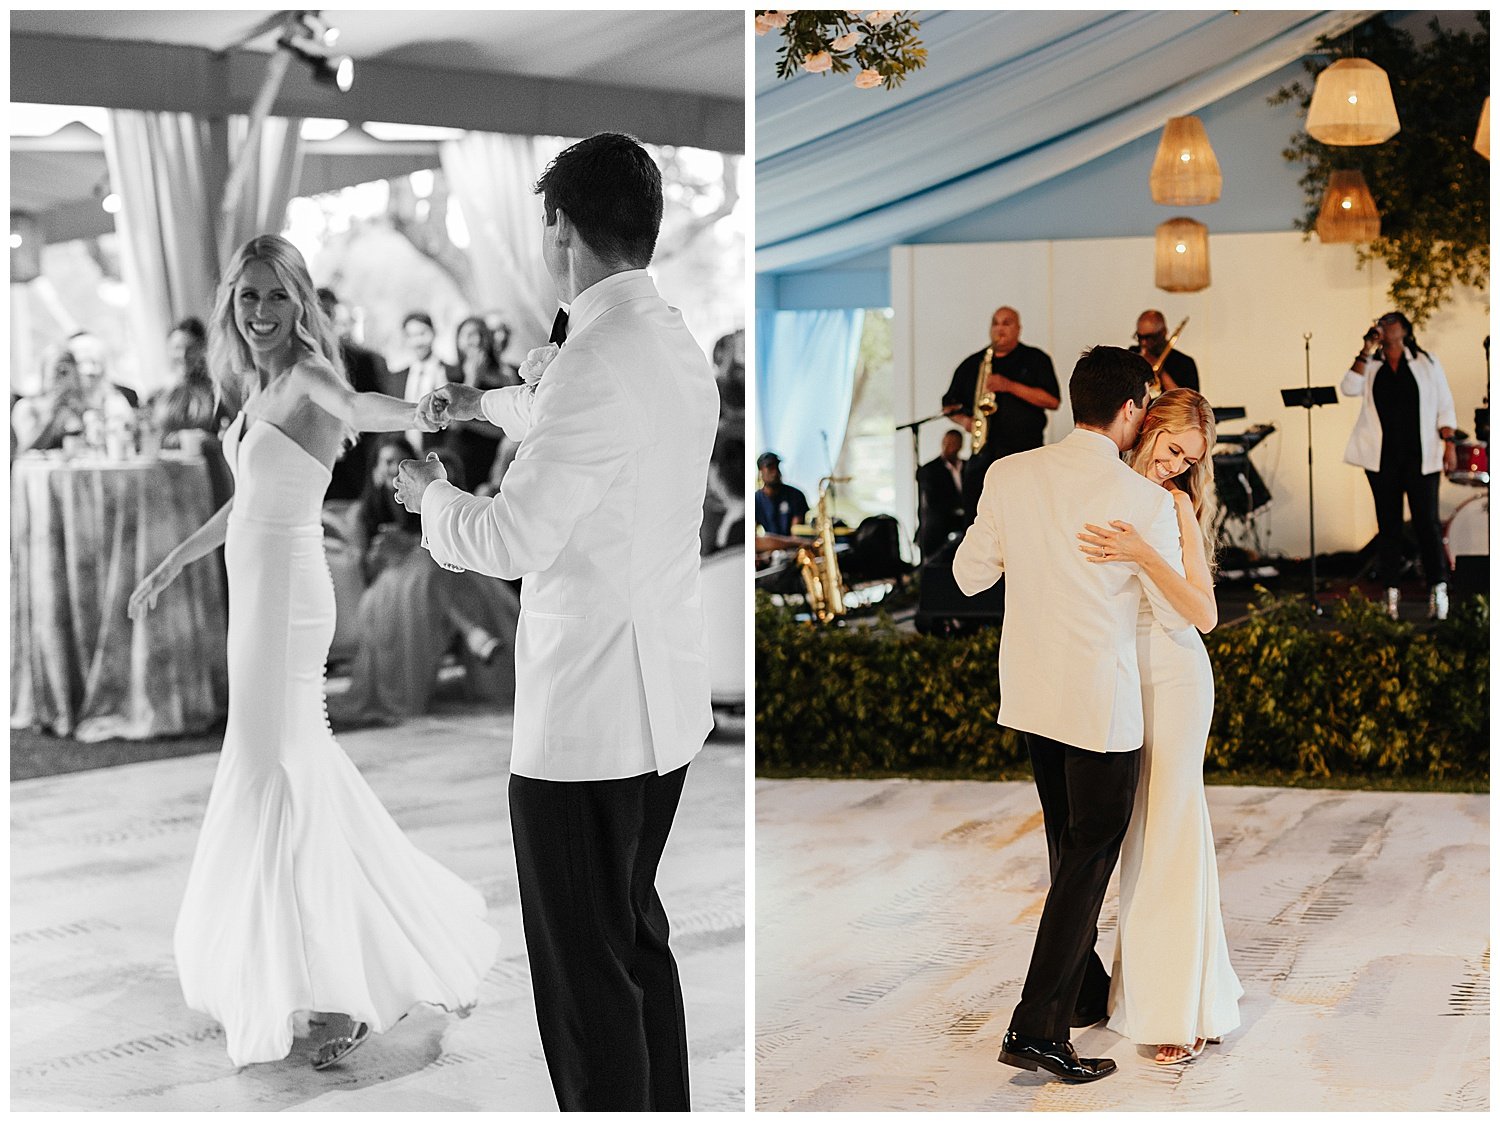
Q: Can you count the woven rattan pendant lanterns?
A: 5